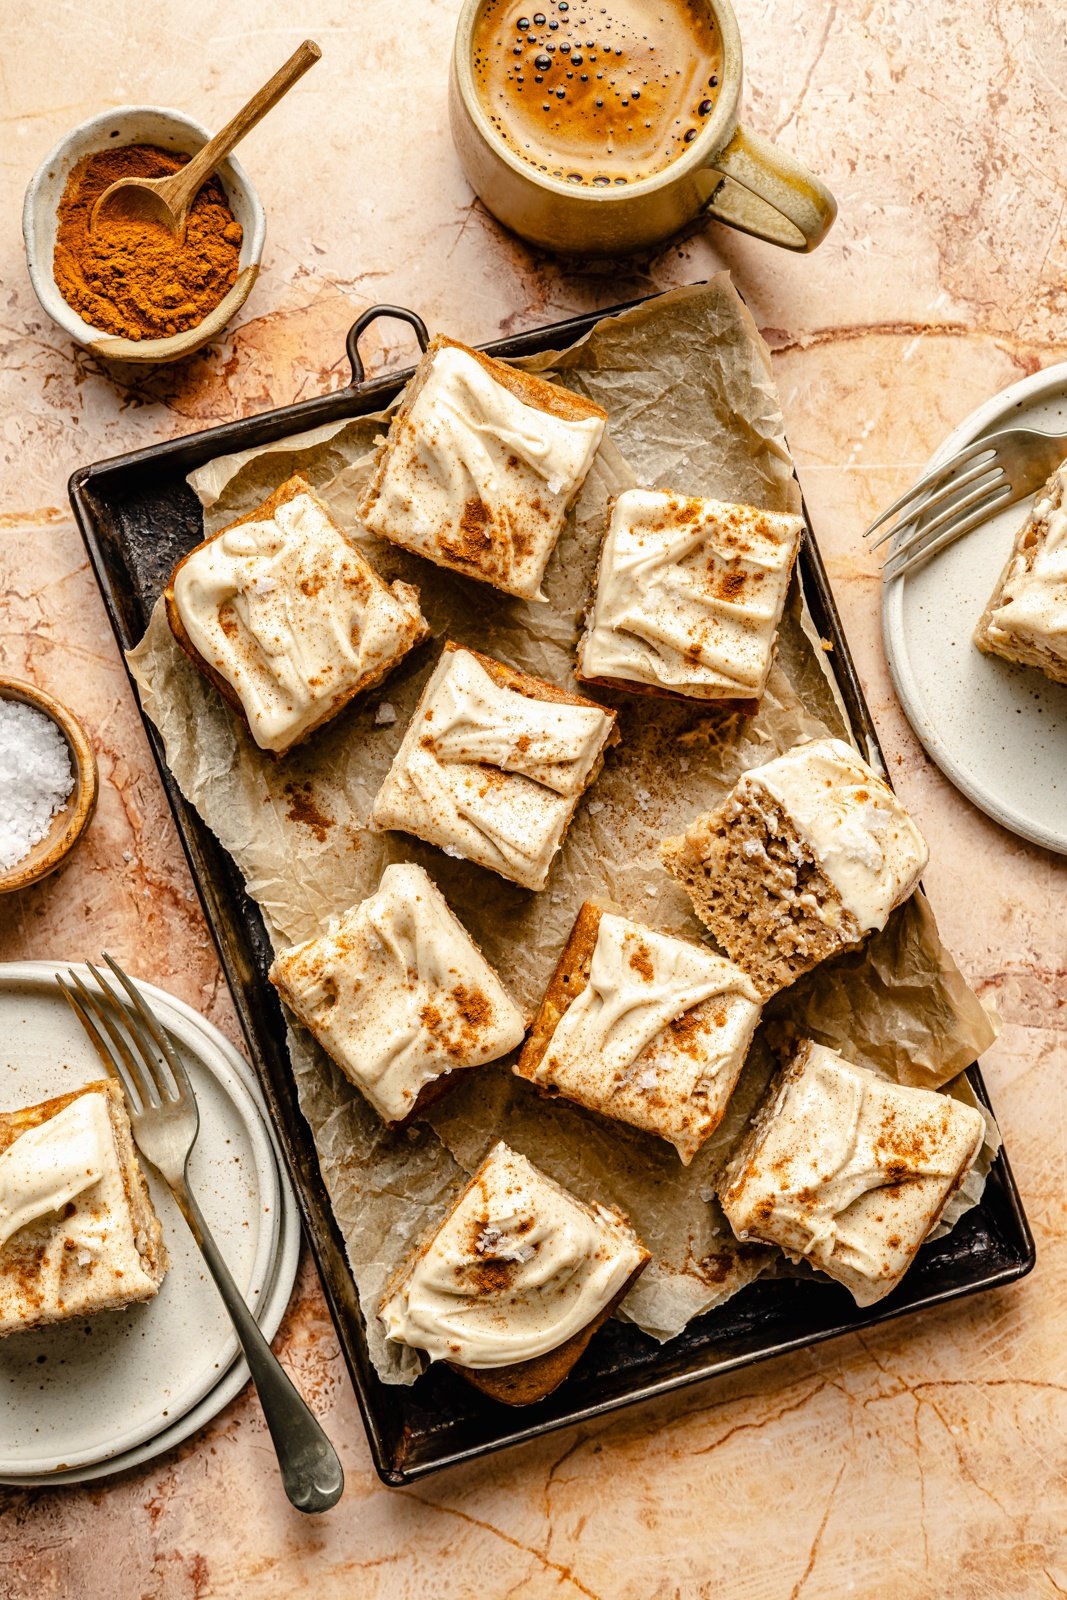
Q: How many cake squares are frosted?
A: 11